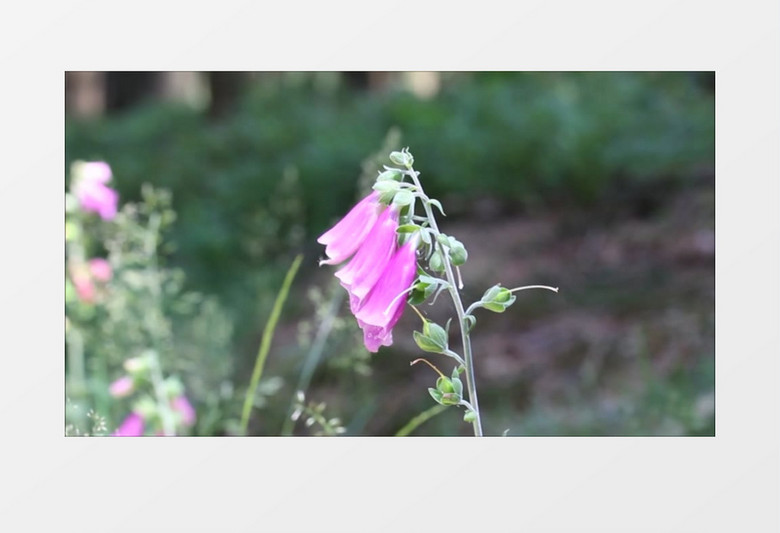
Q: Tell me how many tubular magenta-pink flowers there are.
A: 3